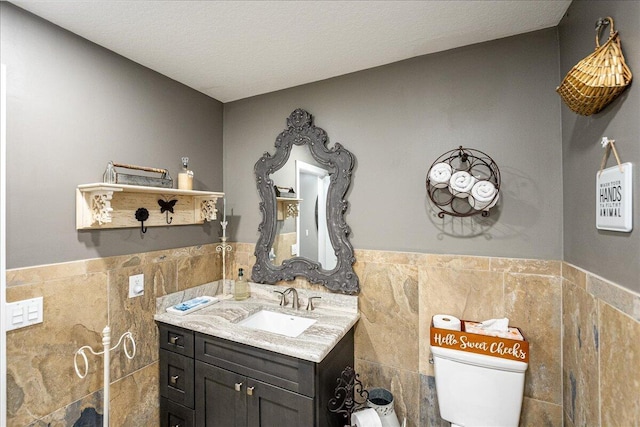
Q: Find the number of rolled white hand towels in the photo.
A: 3